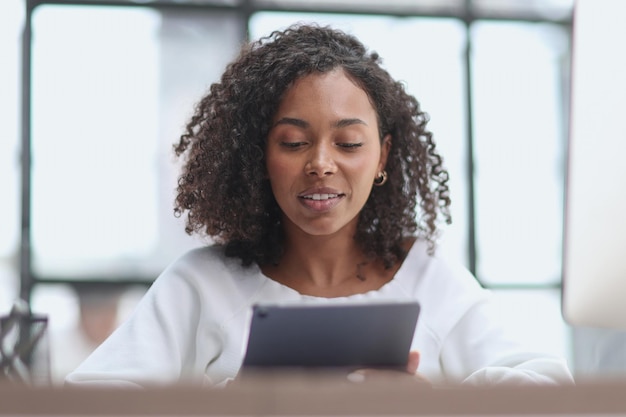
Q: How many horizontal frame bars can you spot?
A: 2